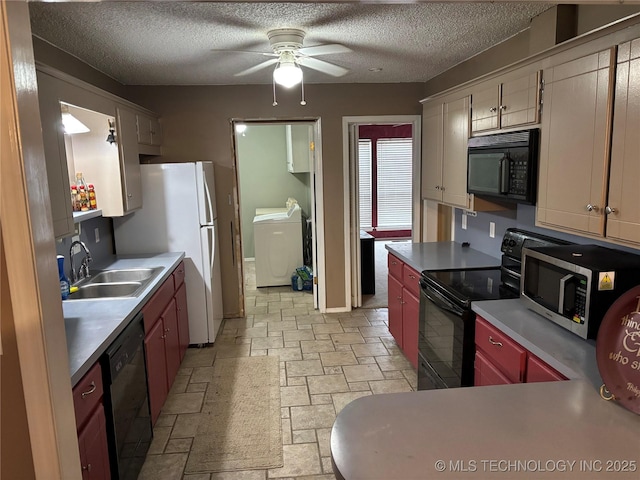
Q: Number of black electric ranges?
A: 1